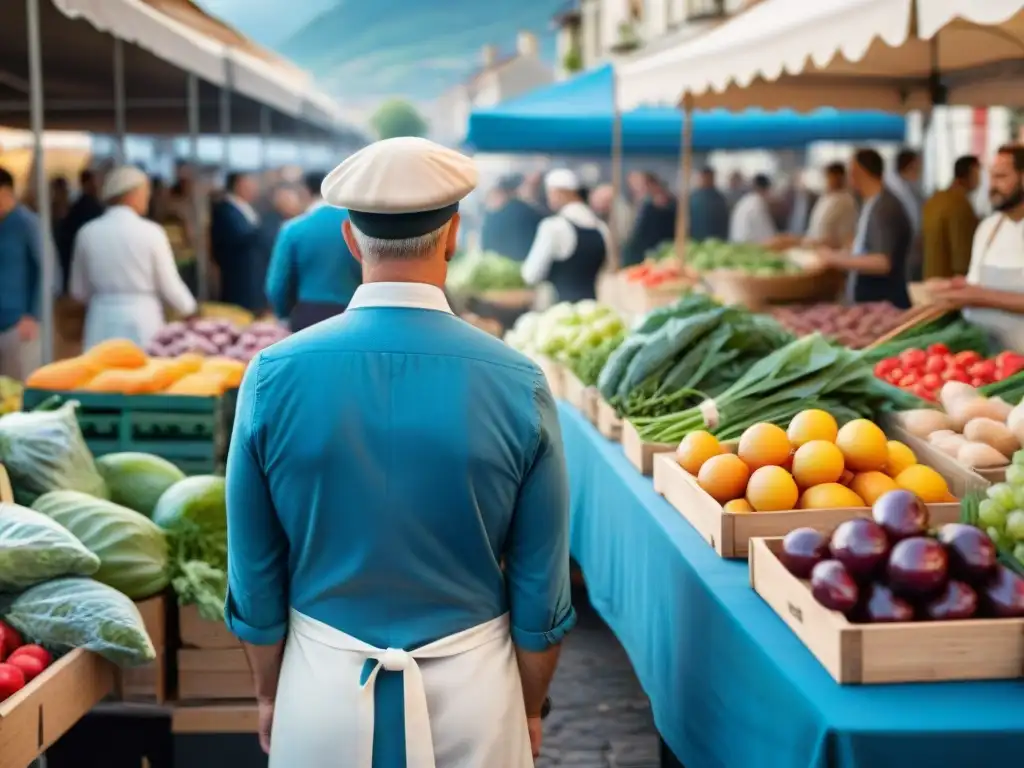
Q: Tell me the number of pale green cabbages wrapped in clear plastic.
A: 3